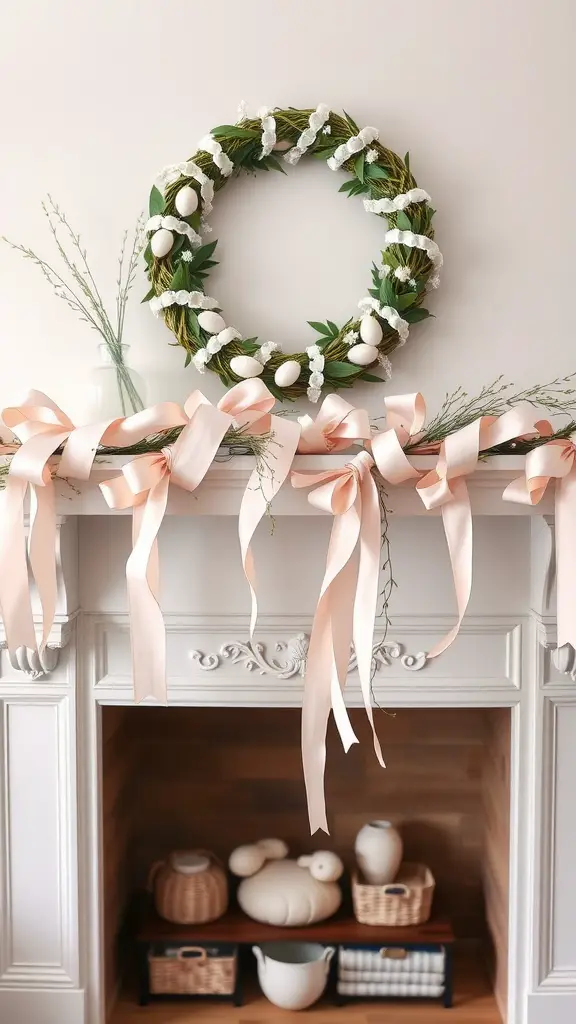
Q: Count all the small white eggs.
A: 7